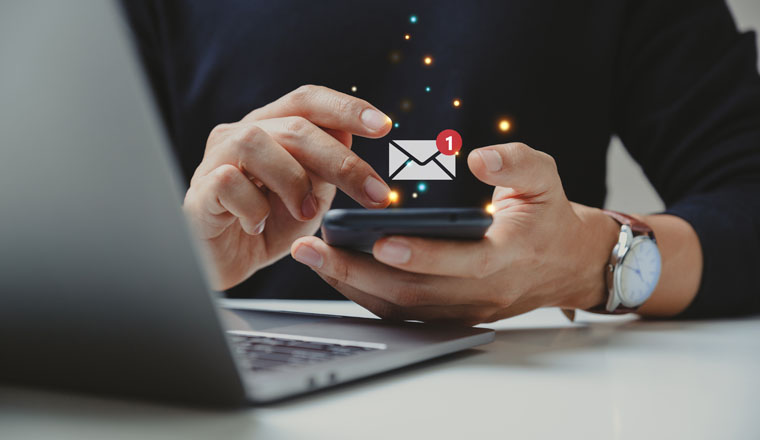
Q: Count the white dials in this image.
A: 1